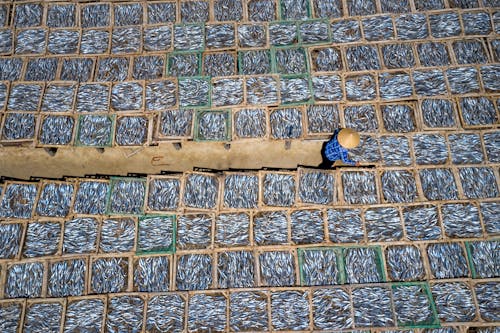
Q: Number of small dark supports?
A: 5